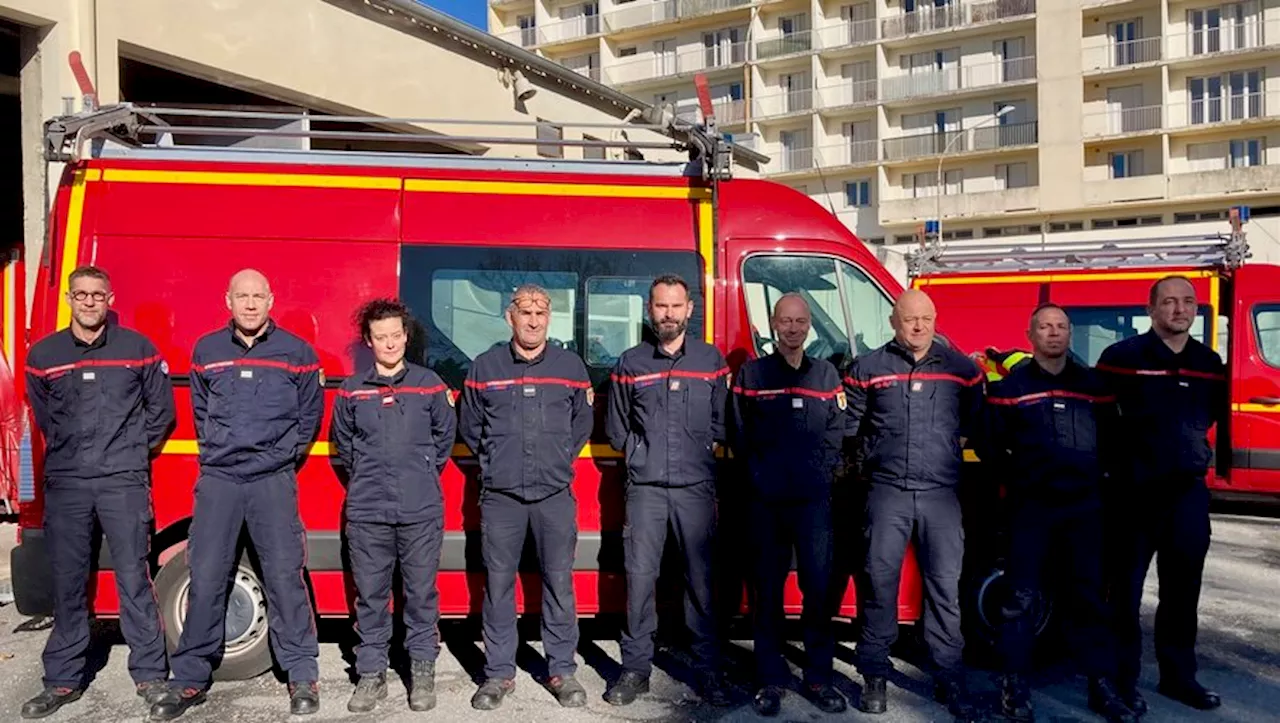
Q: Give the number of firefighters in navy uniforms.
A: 9